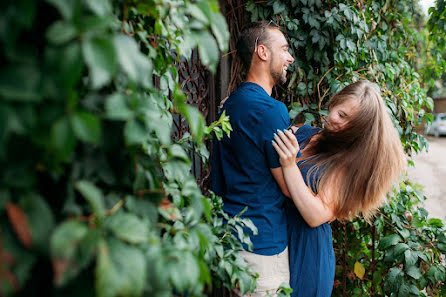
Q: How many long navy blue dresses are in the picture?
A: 1